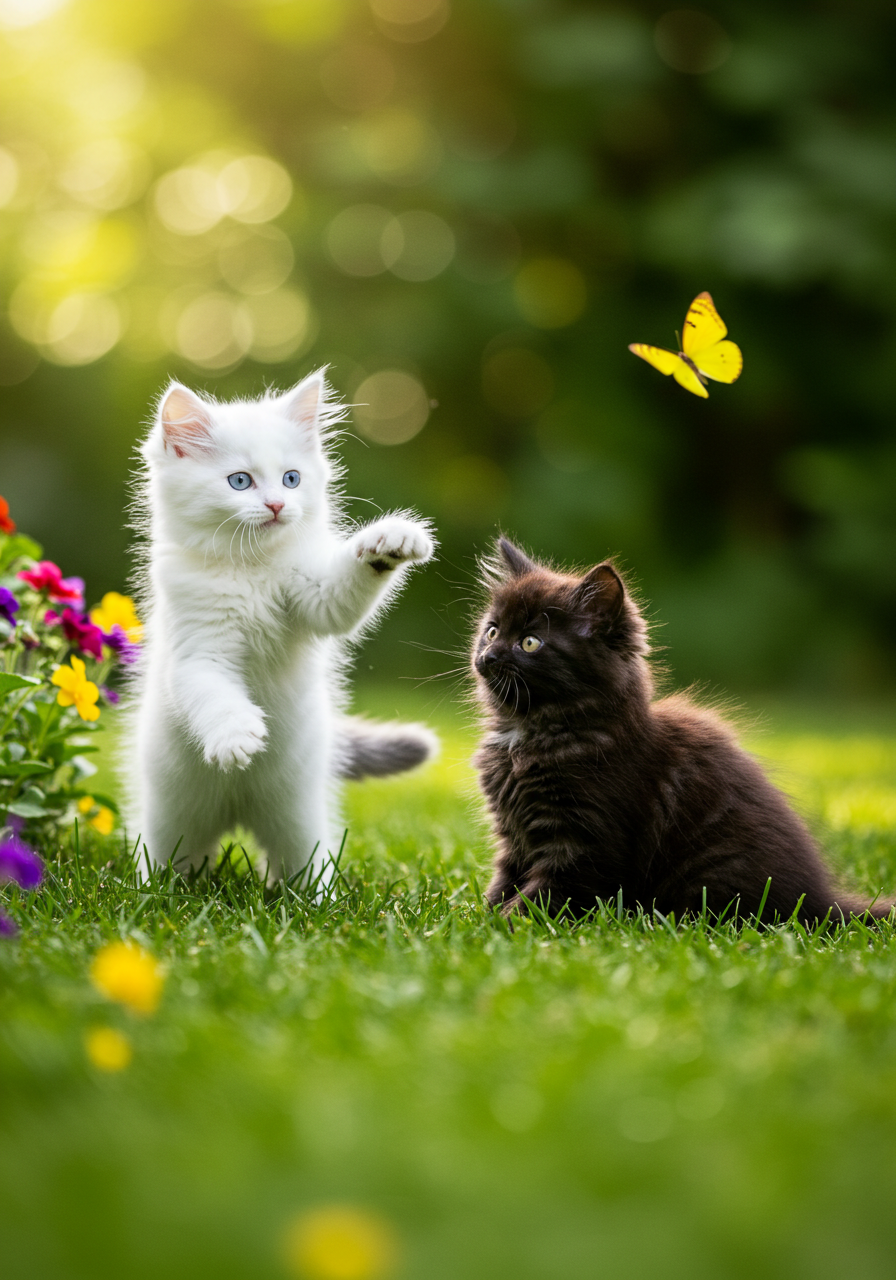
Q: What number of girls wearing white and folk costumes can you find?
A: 0